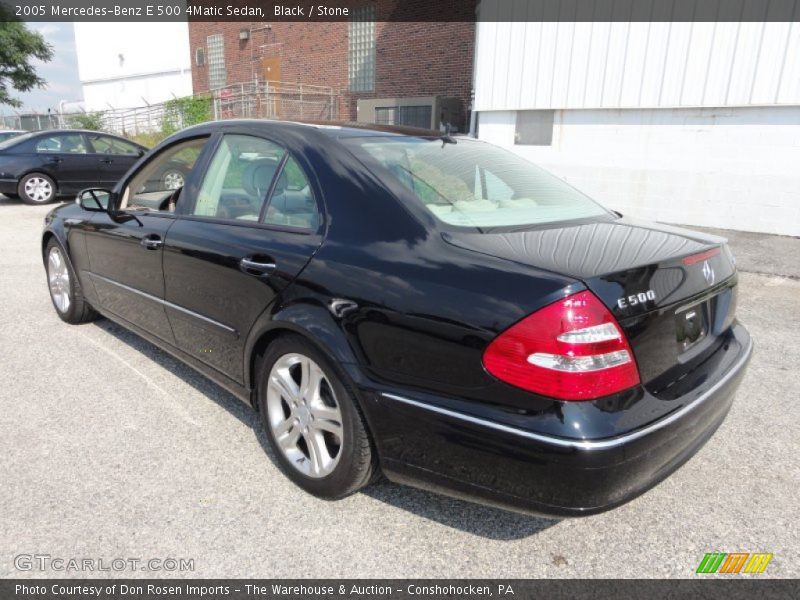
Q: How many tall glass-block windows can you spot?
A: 2